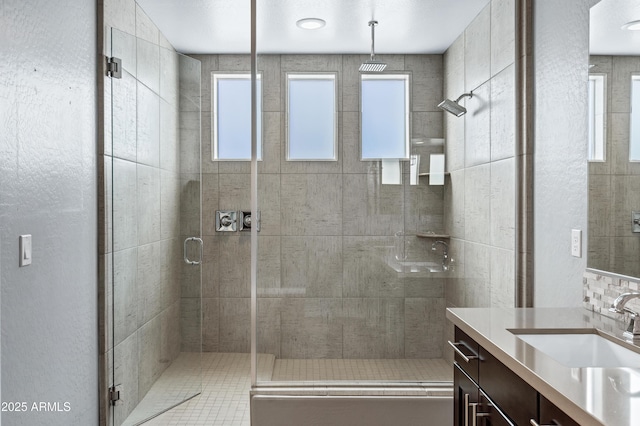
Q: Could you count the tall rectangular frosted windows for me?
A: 3